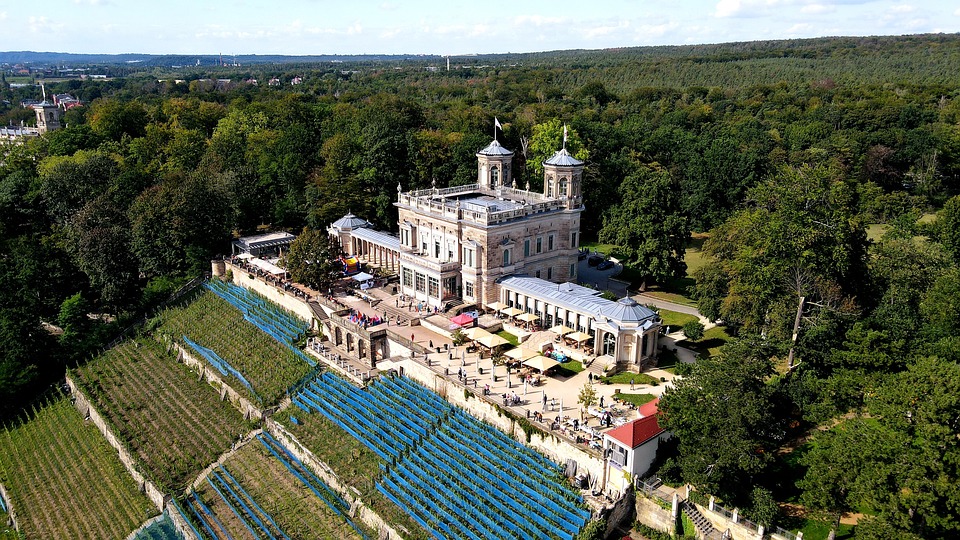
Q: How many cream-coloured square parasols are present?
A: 9